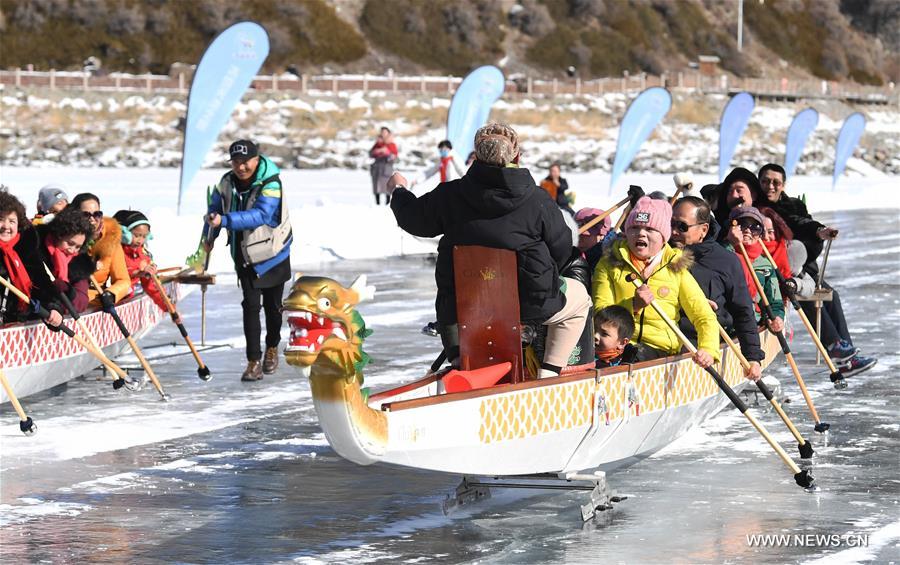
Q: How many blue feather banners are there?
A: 6